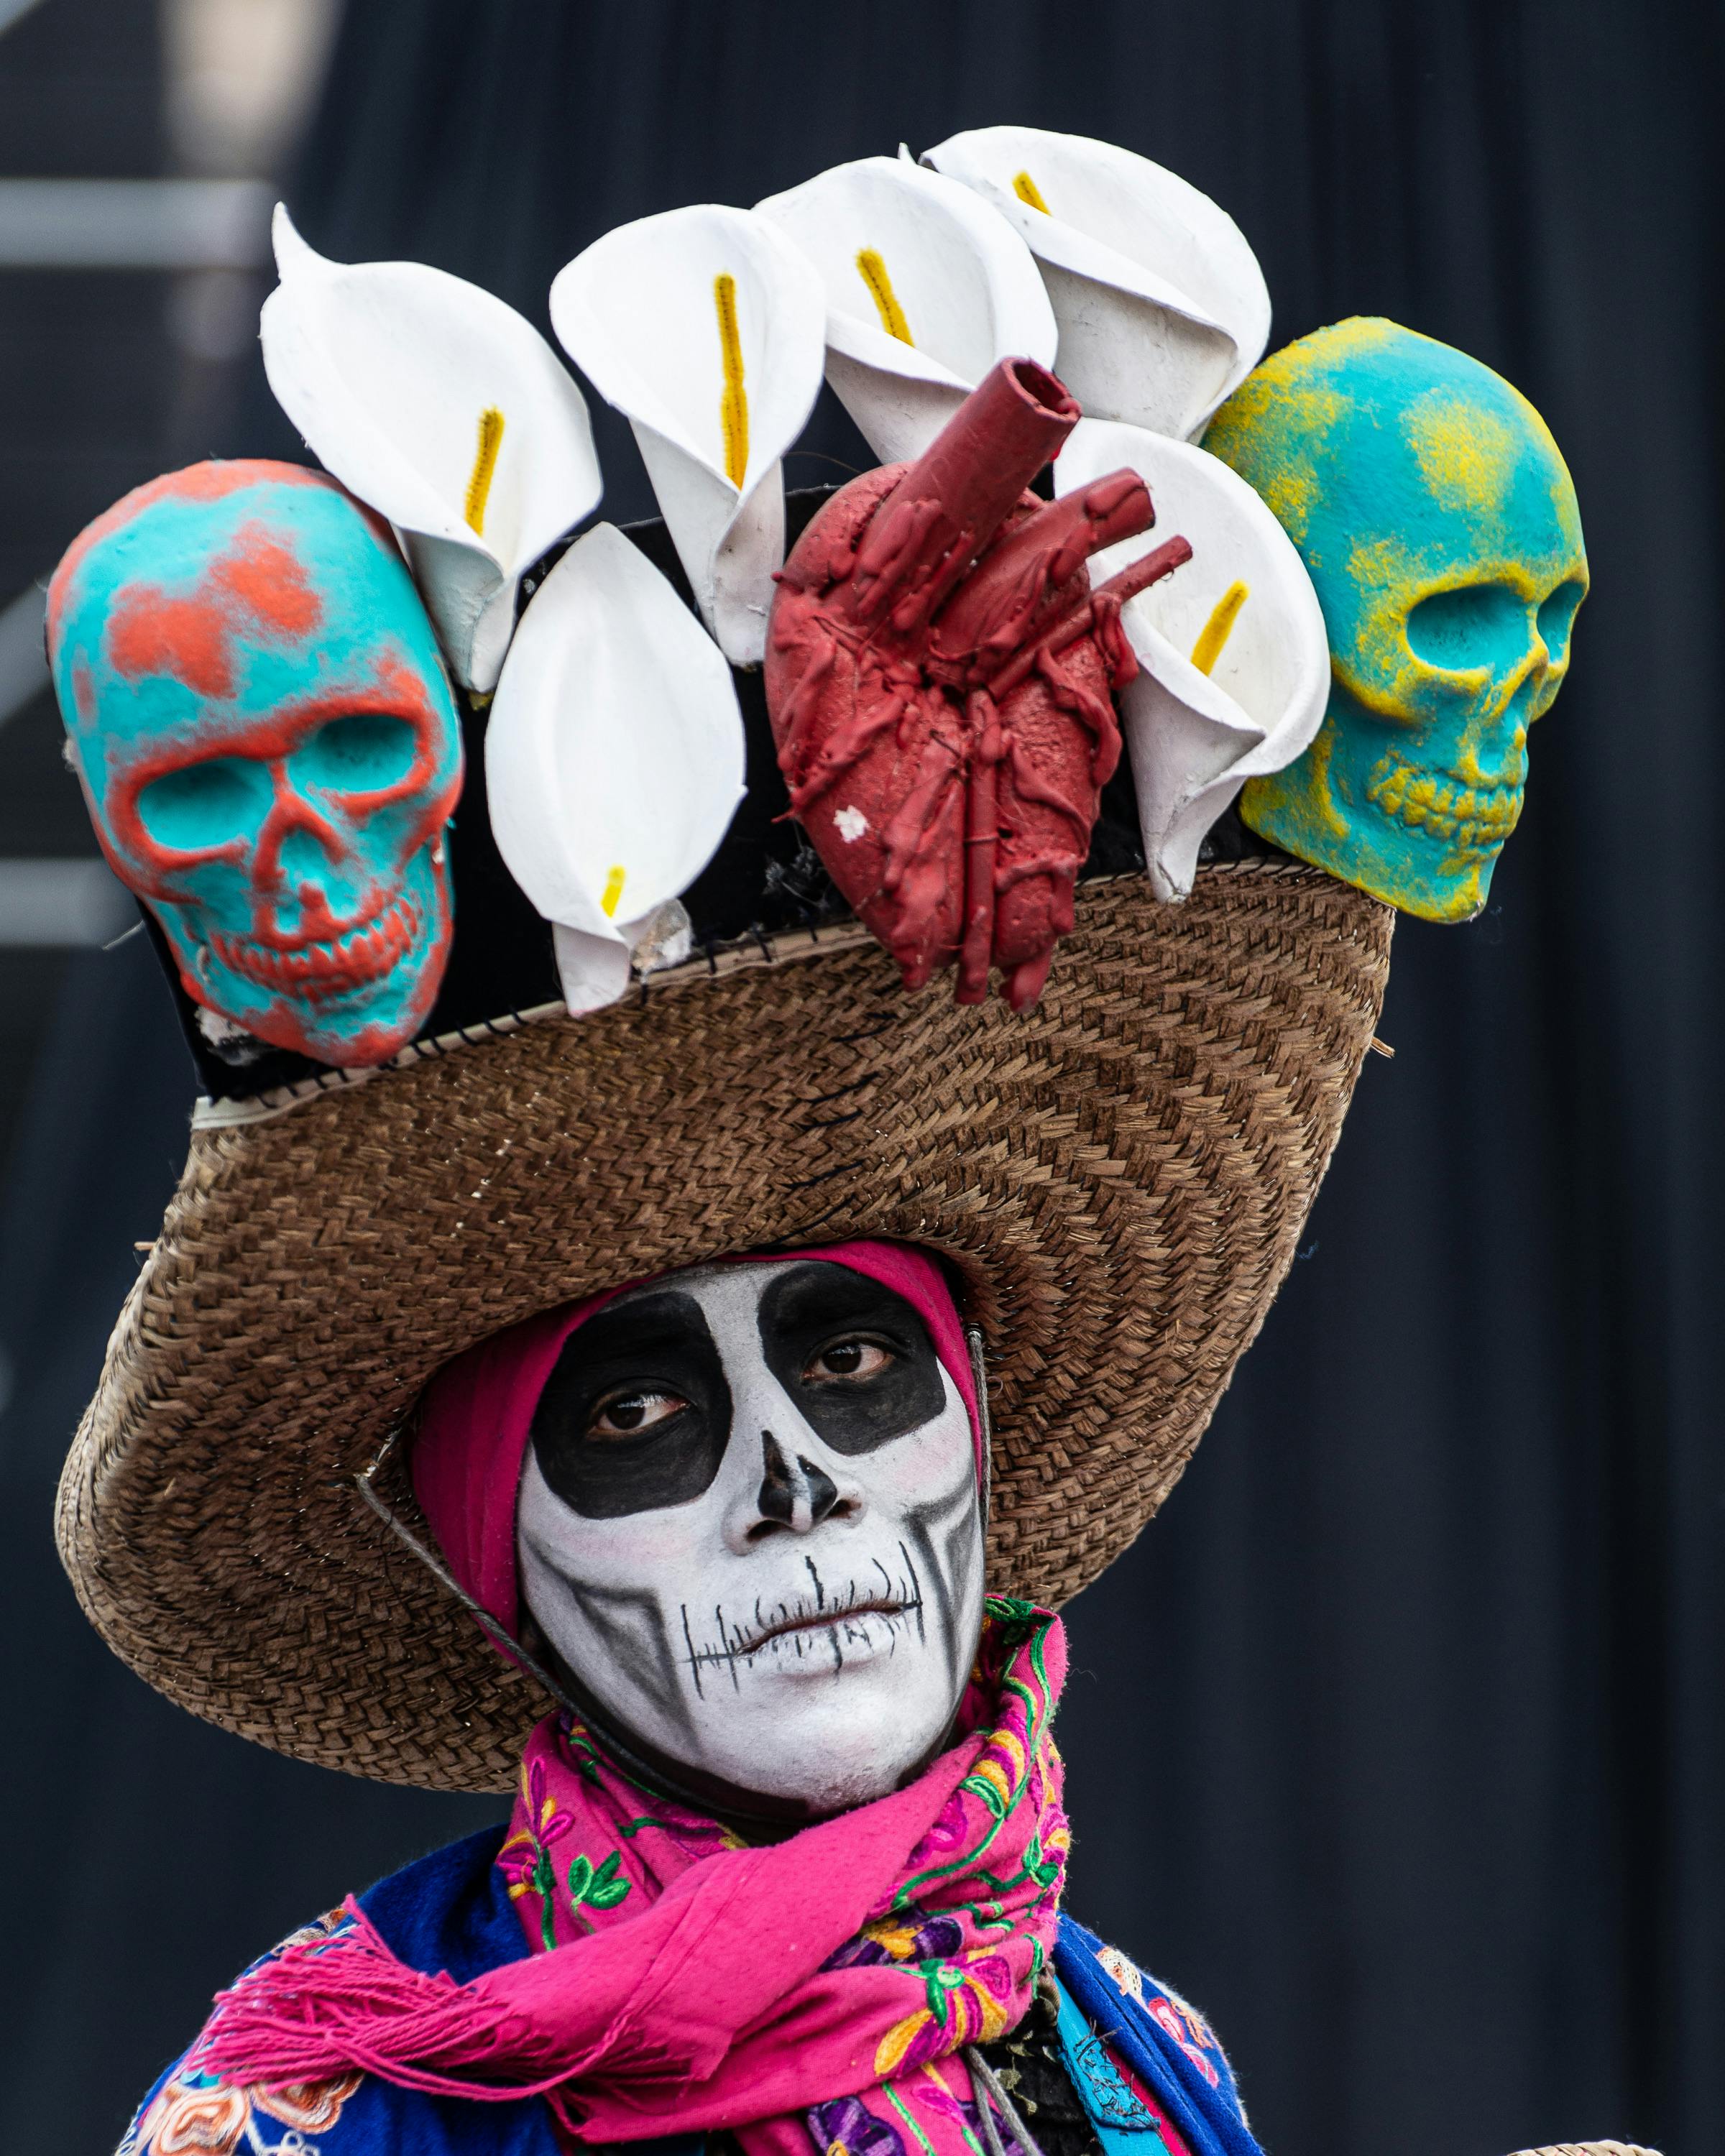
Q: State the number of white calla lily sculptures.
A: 6